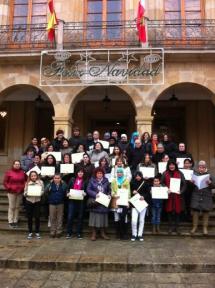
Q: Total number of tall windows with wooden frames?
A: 3